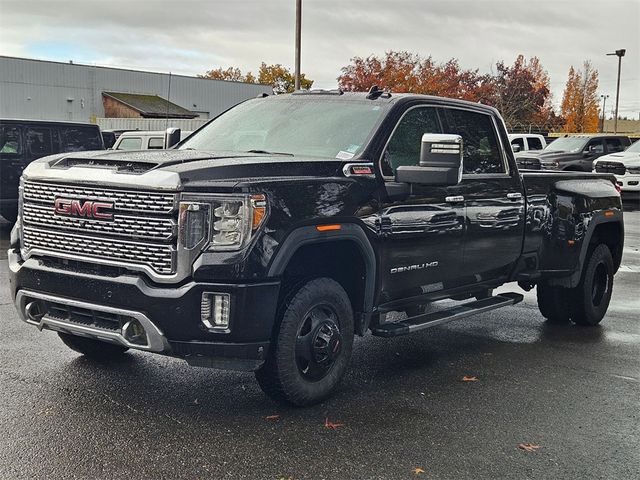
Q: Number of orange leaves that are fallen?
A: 5